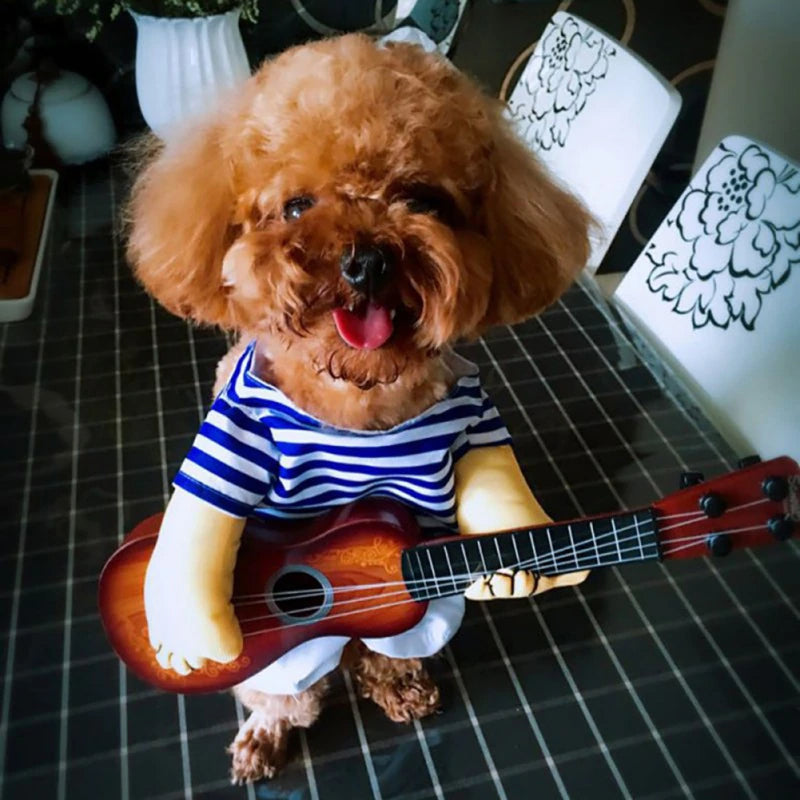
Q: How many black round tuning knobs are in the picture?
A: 4